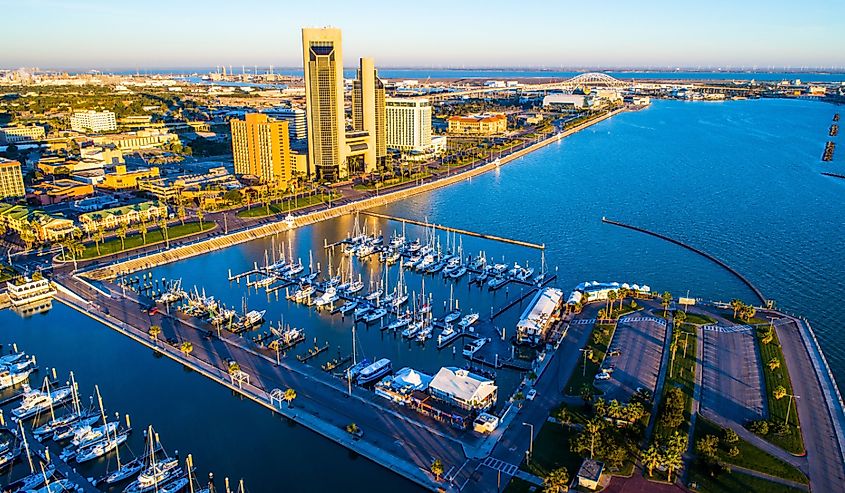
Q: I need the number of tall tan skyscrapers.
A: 2